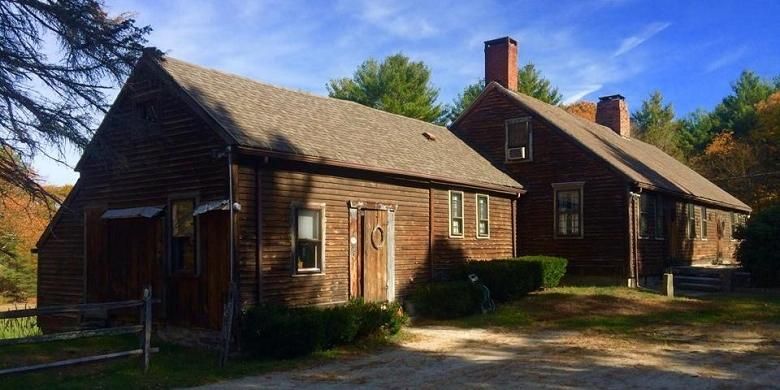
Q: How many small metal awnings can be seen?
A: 2